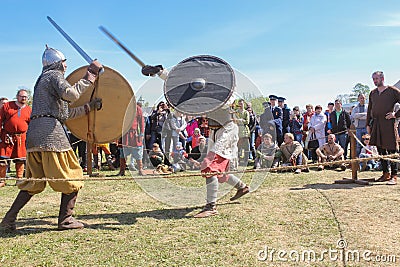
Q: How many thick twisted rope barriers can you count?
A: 1